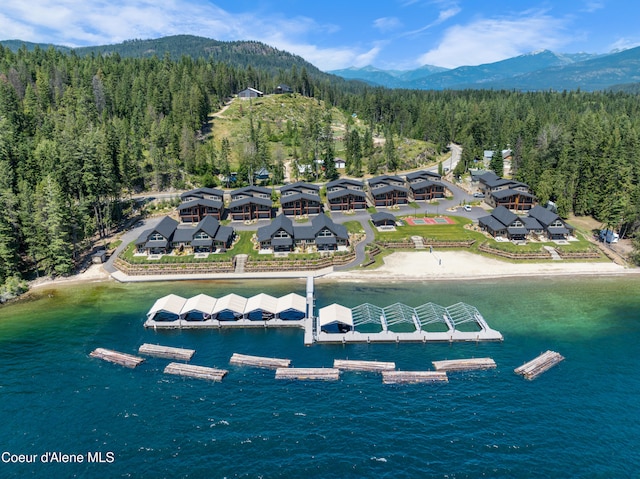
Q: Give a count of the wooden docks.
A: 9